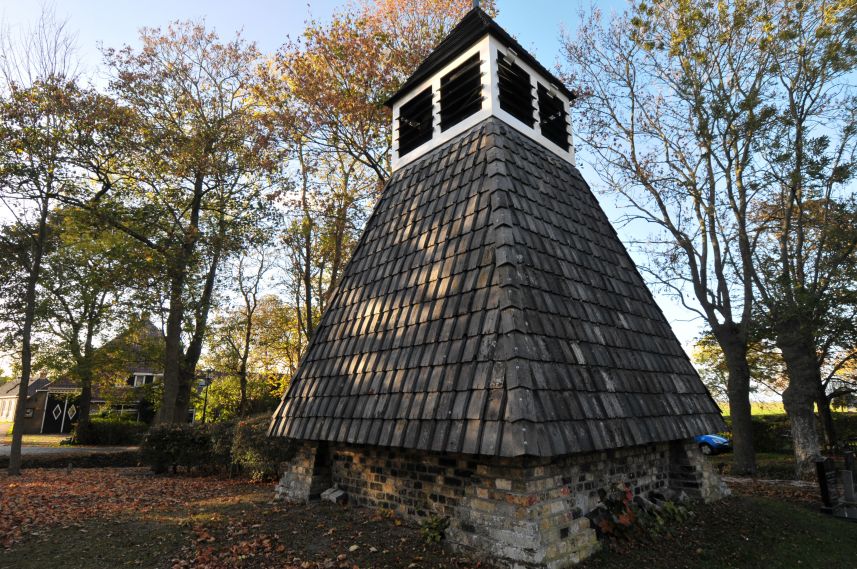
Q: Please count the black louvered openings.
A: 4